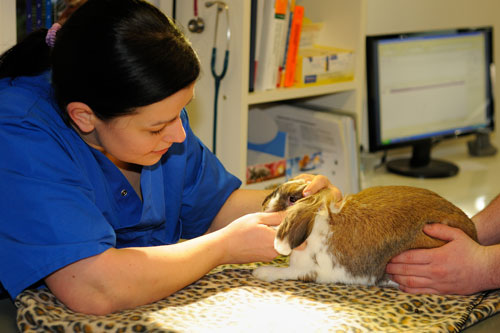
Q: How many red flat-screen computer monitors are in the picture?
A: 0